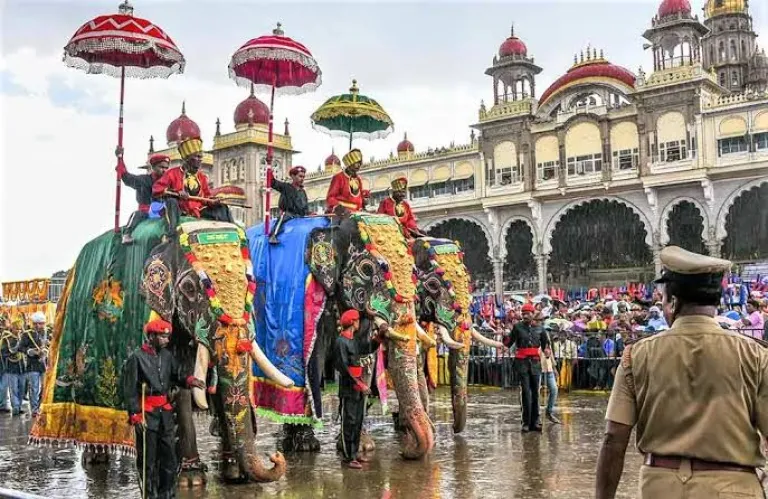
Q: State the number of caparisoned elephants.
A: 3